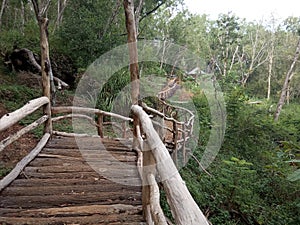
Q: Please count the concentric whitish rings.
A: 2